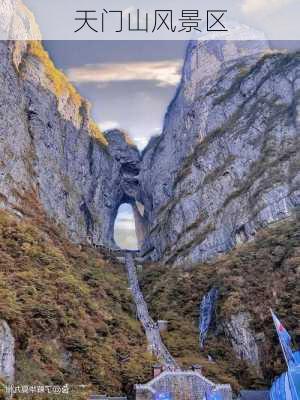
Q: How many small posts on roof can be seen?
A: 2